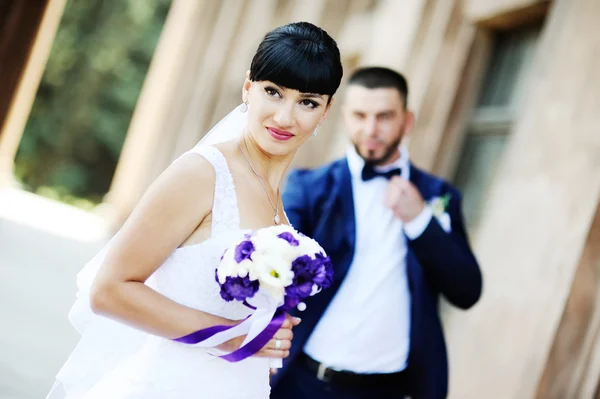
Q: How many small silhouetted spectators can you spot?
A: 0